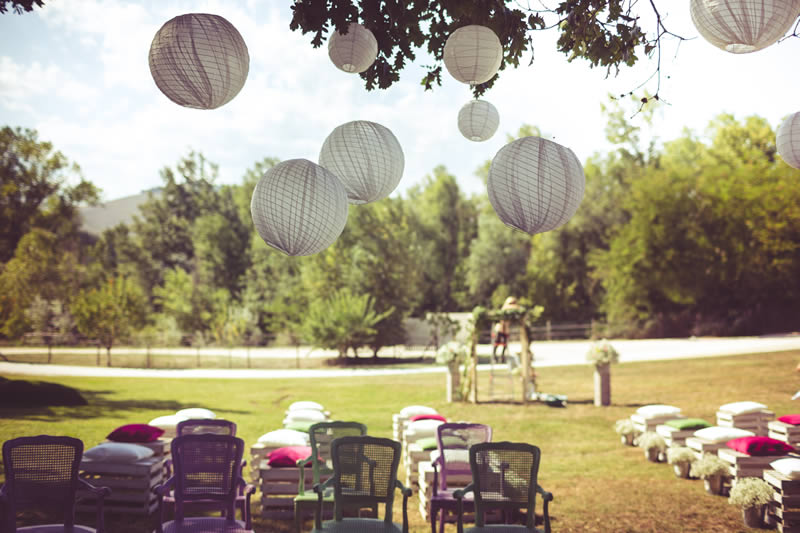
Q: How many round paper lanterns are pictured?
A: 9